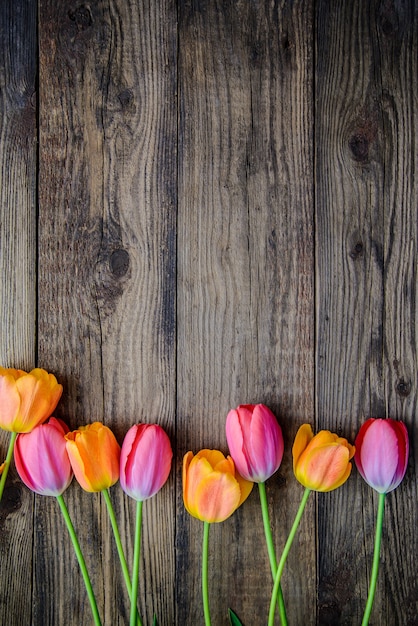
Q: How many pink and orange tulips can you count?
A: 8